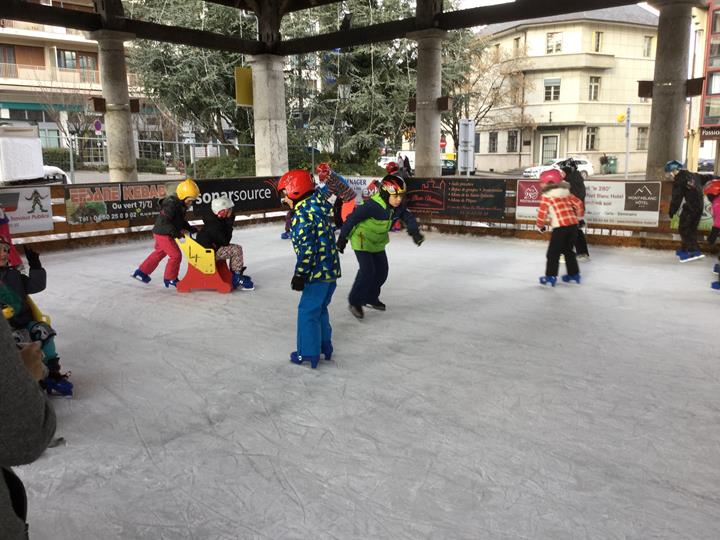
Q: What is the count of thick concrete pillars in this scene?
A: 4